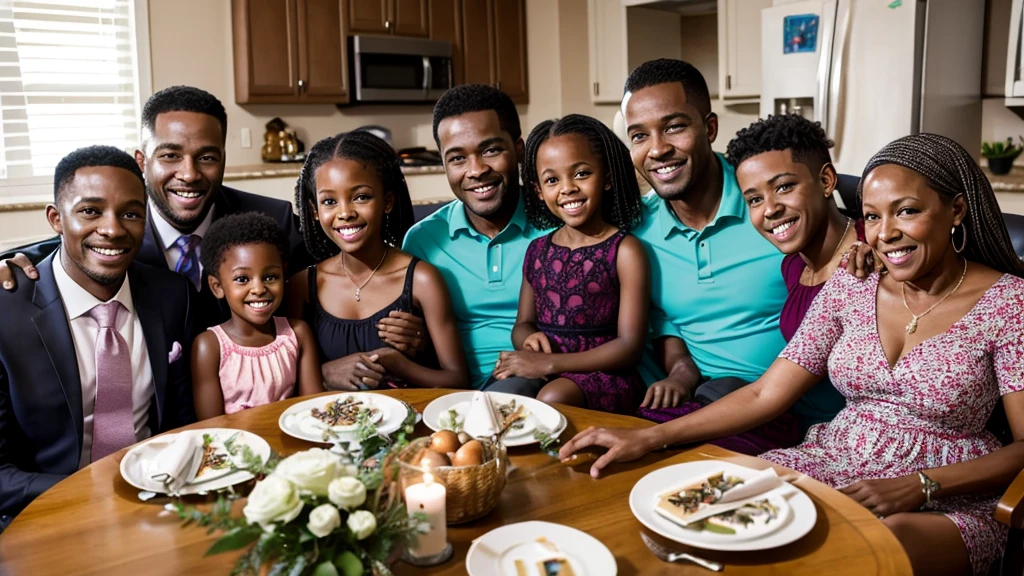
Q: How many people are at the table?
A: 9